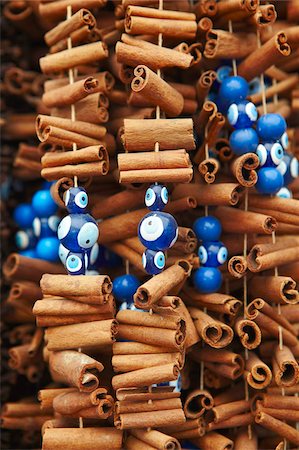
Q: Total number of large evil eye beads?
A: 2